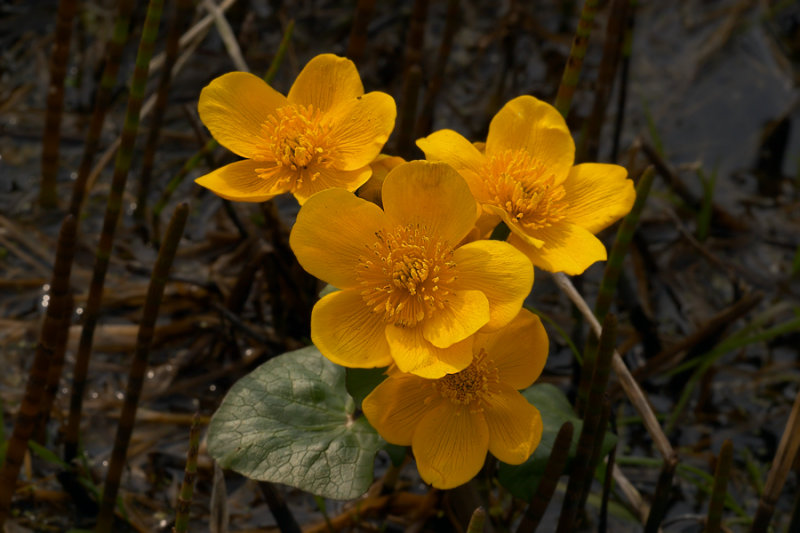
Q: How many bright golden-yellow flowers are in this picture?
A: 4